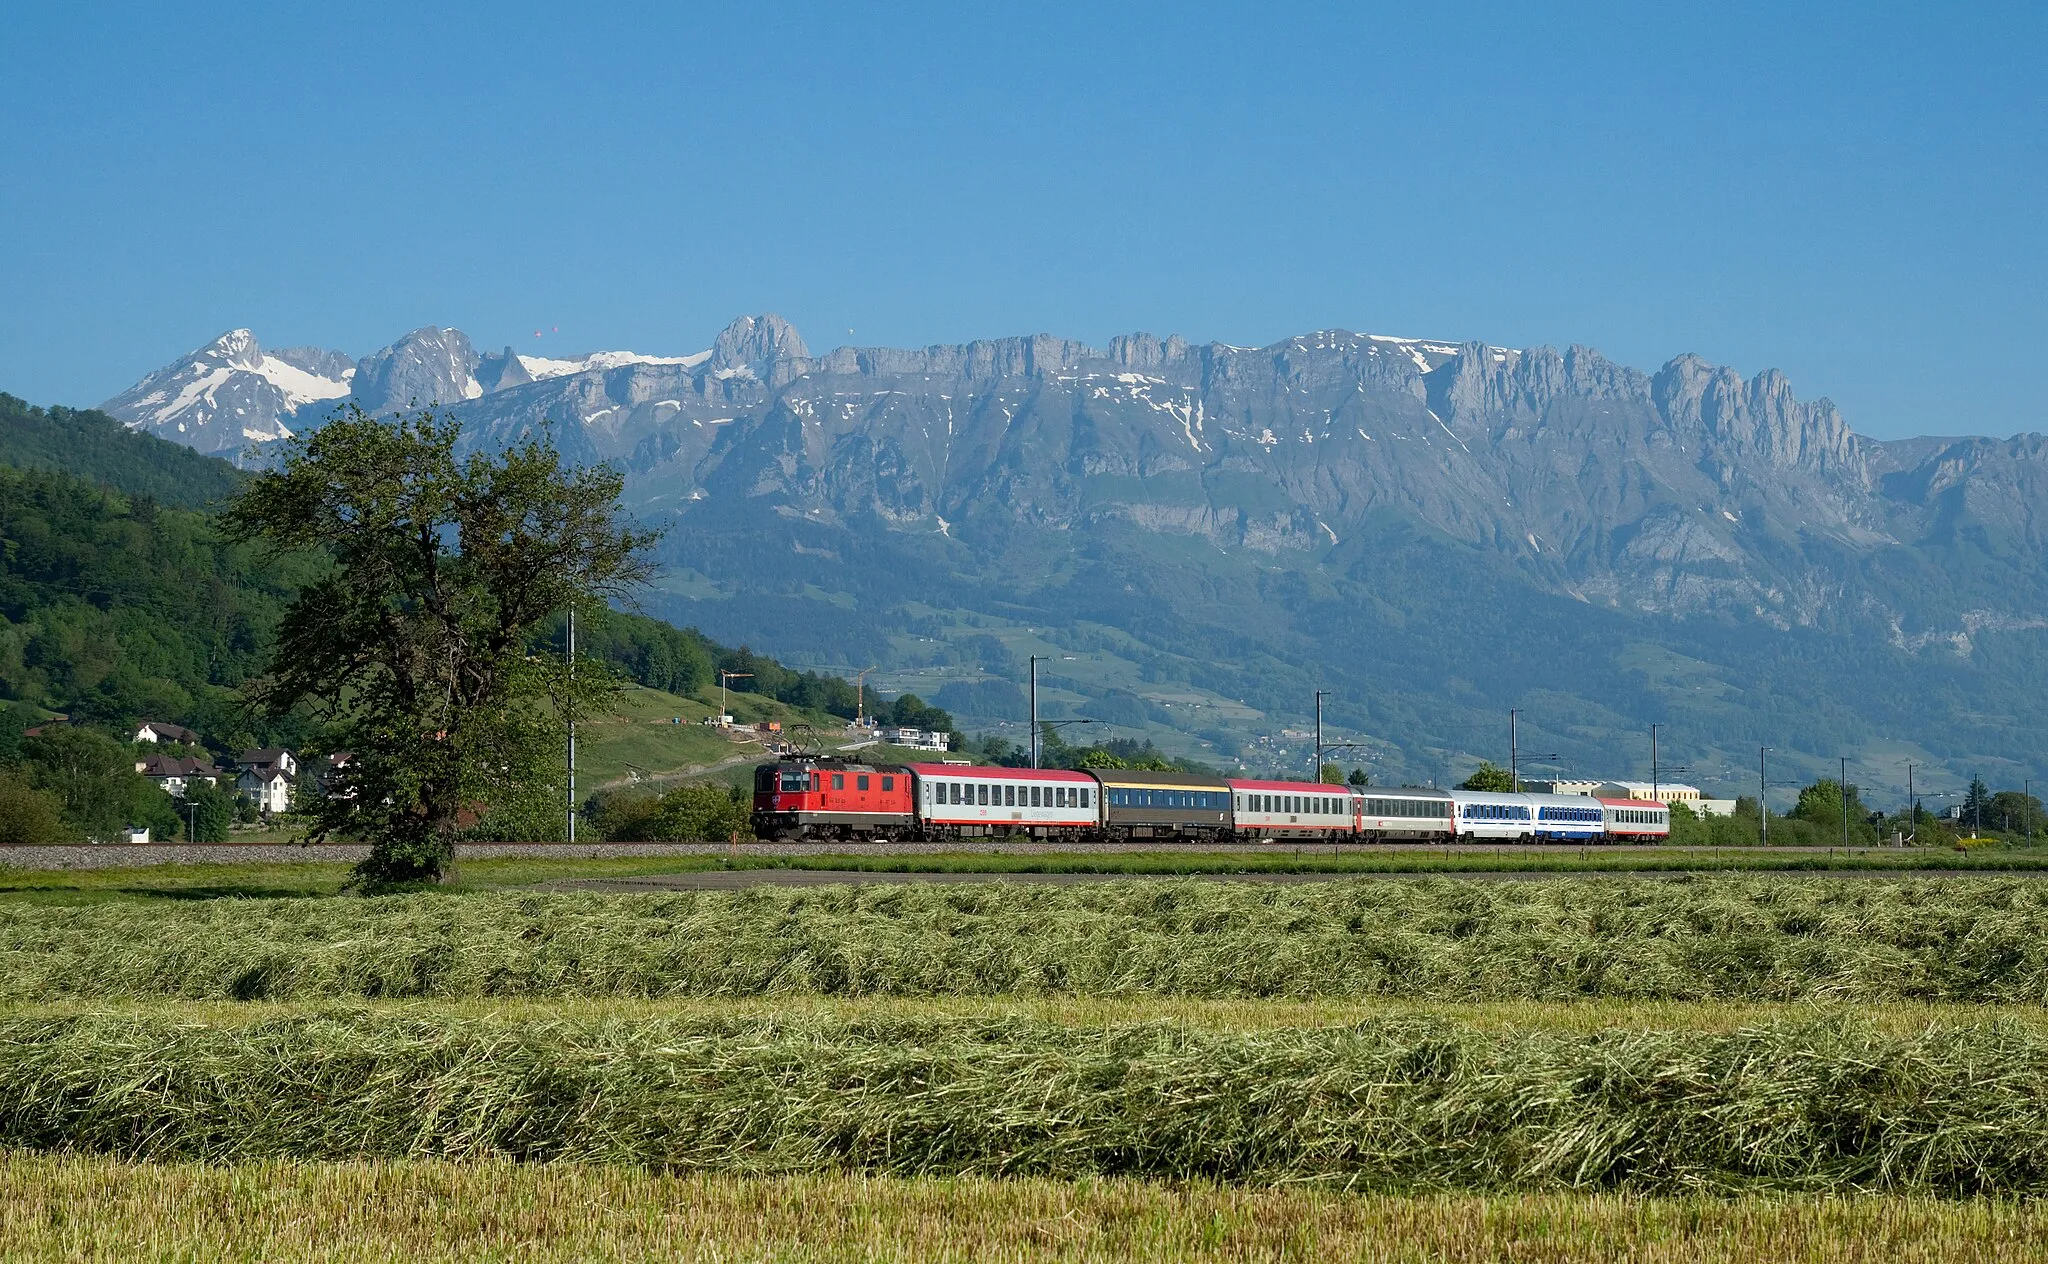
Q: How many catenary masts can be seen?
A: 10